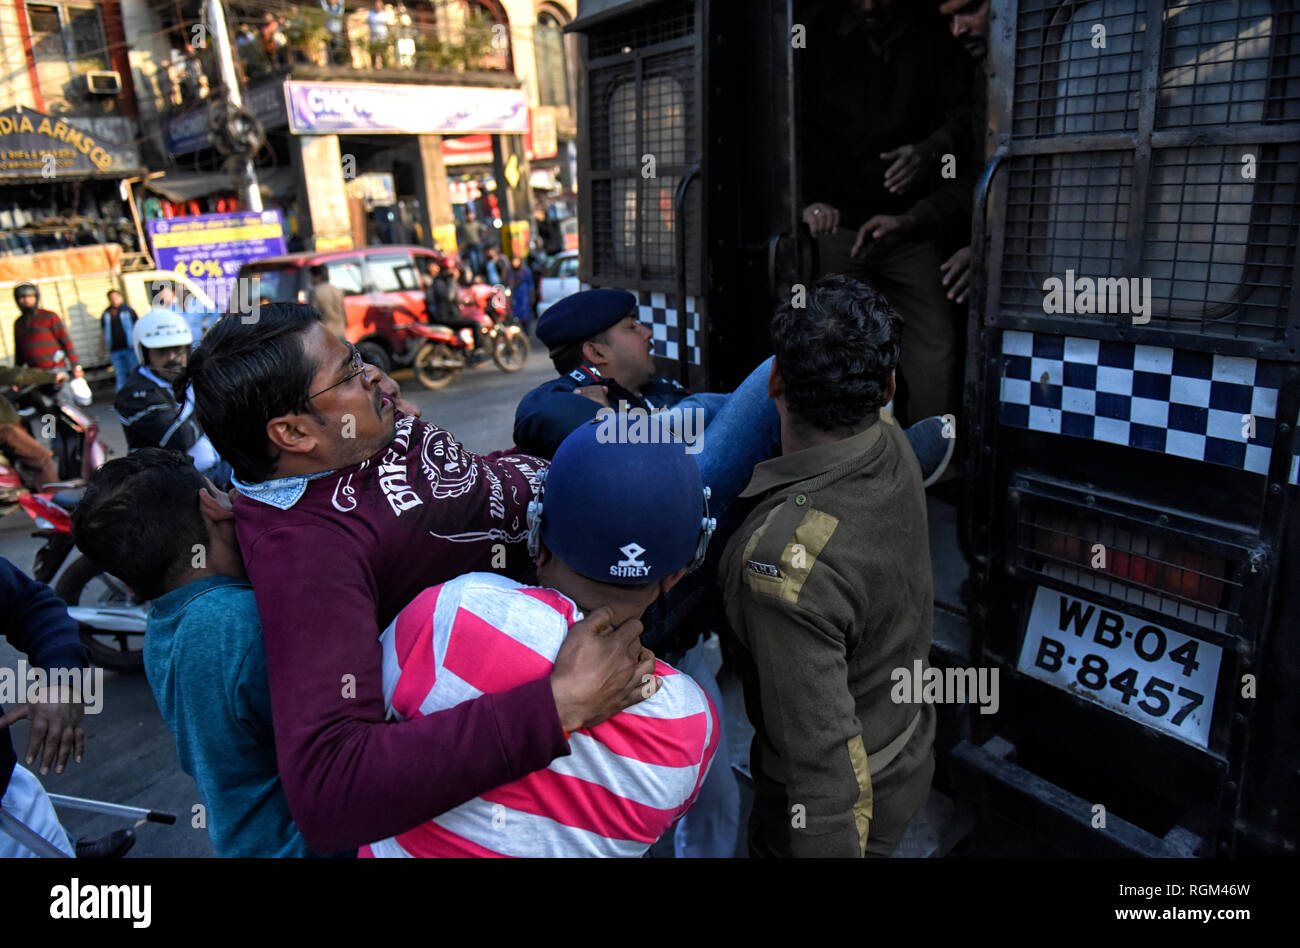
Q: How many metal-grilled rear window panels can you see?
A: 2